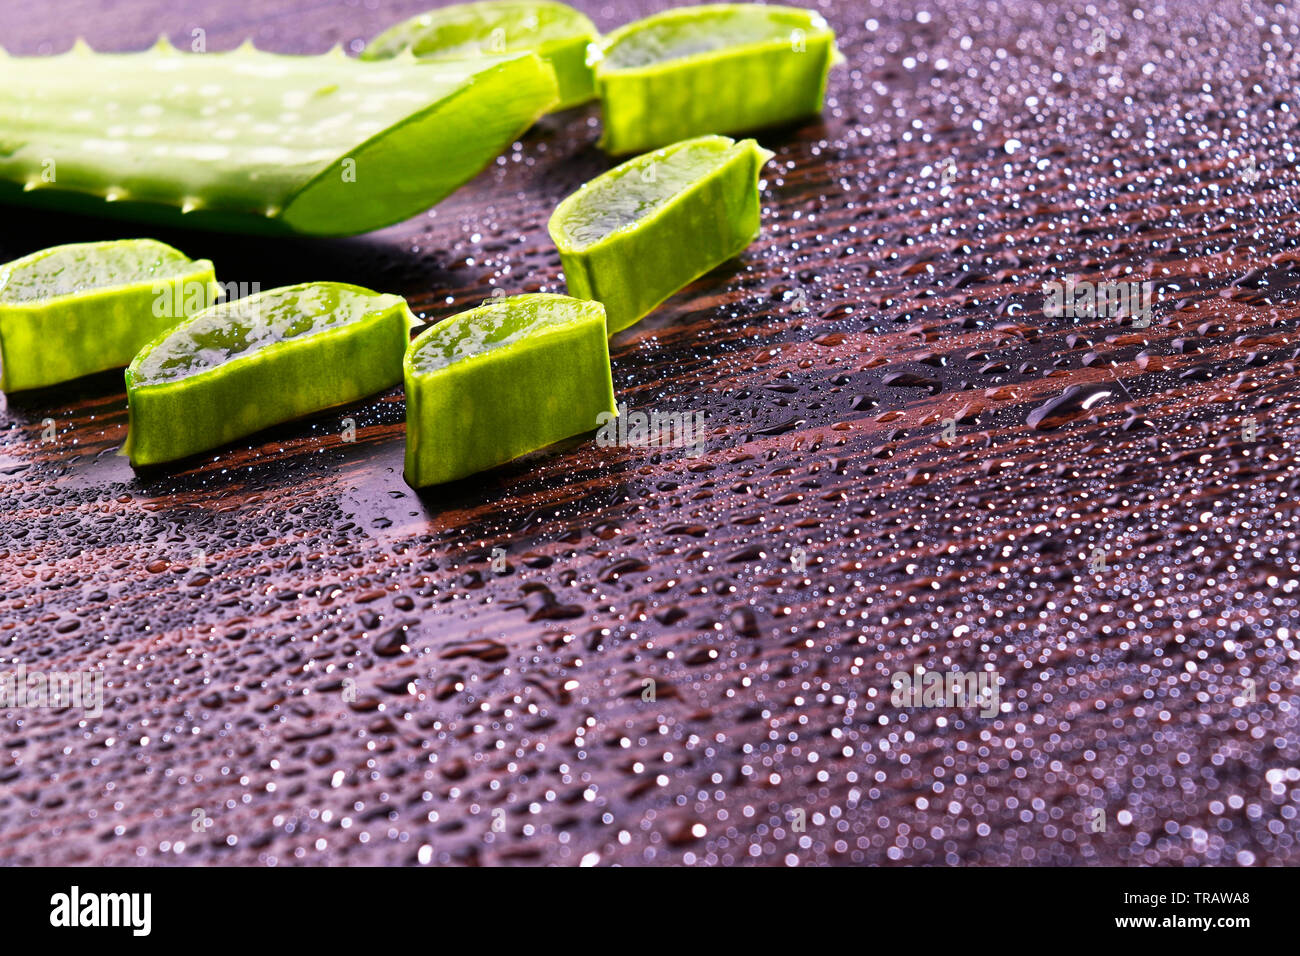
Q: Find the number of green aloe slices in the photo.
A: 6